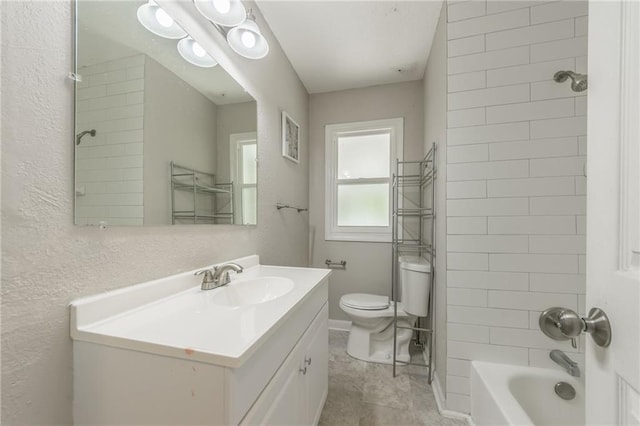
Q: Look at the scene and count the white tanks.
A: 1